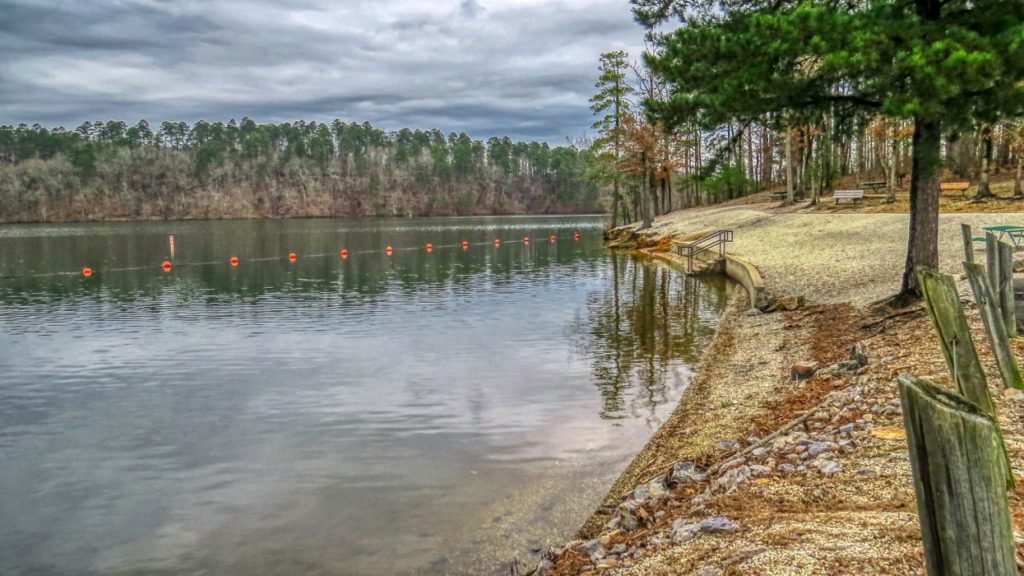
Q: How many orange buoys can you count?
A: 12